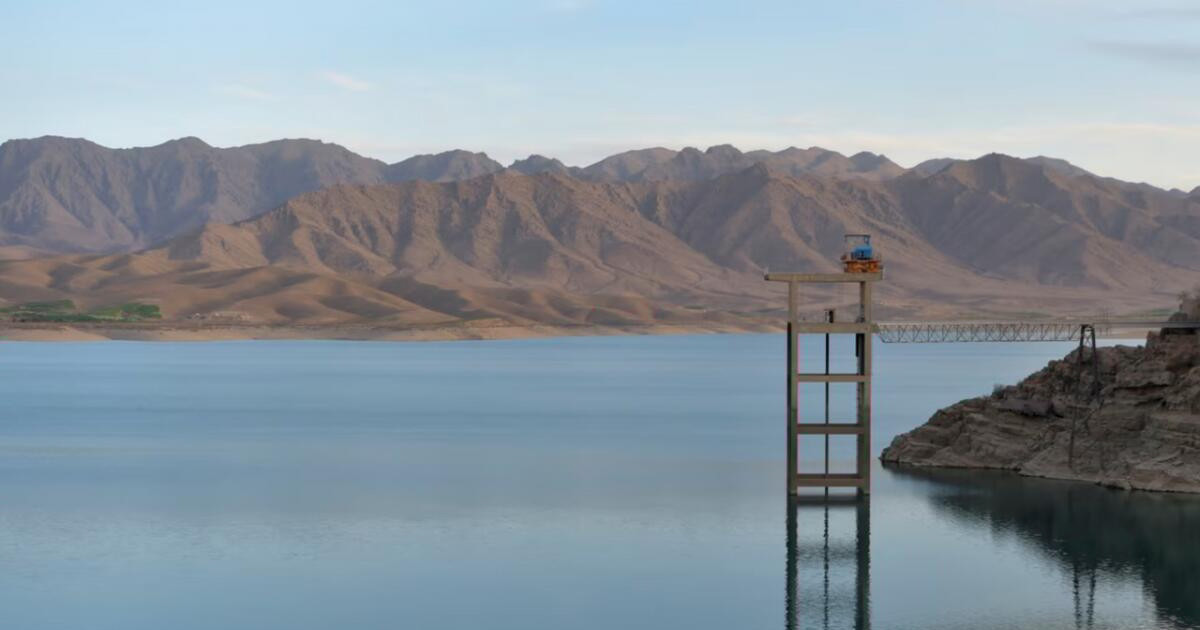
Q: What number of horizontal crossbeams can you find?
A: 5